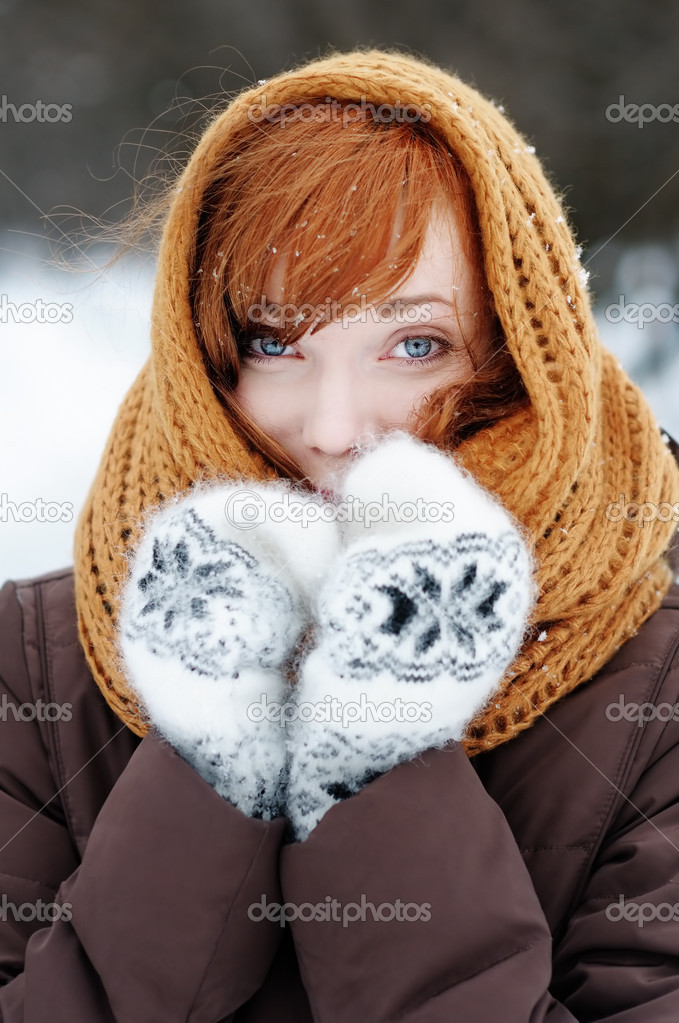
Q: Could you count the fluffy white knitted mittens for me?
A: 2